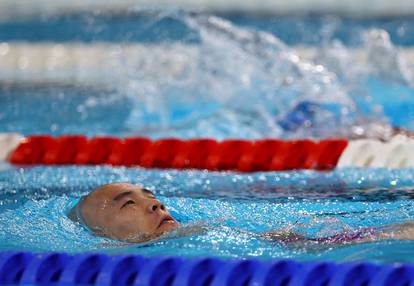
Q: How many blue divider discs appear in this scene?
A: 11